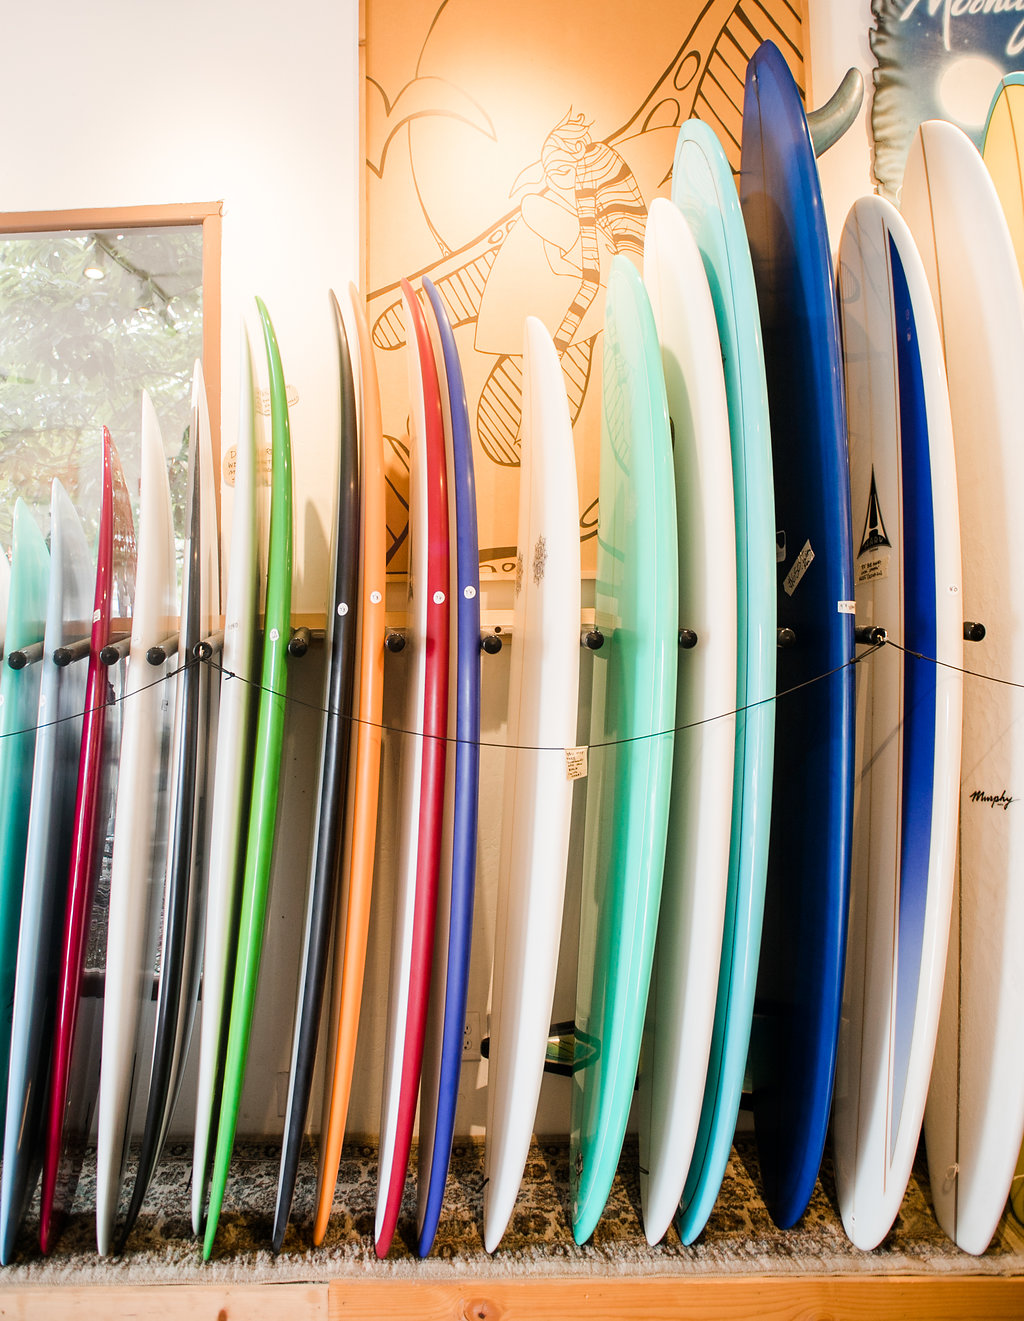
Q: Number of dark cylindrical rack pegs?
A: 13